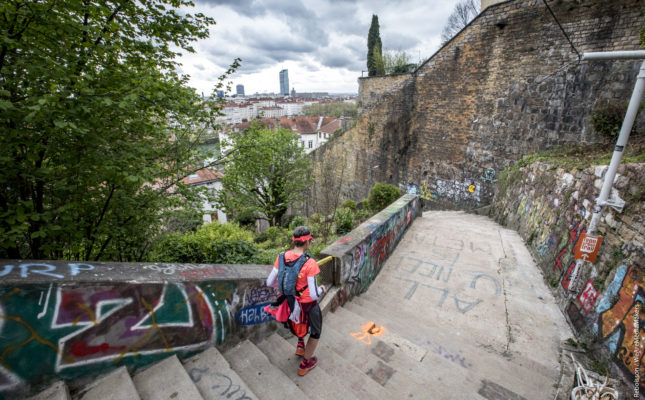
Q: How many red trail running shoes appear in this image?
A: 2